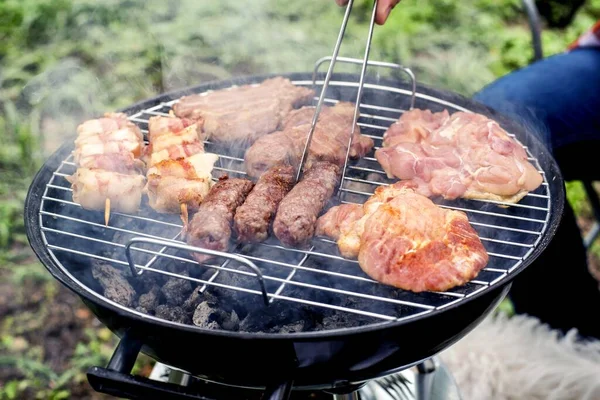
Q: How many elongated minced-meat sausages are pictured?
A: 3